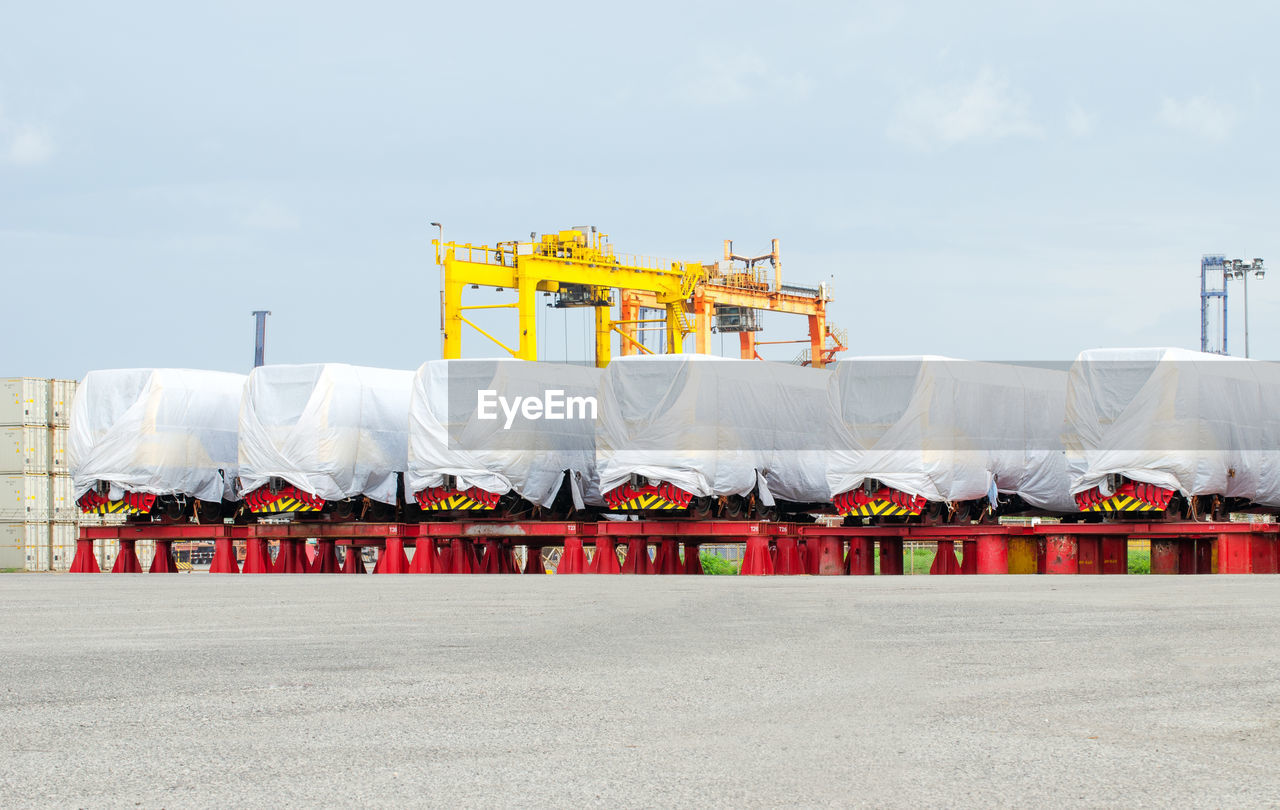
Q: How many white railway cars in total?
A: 6